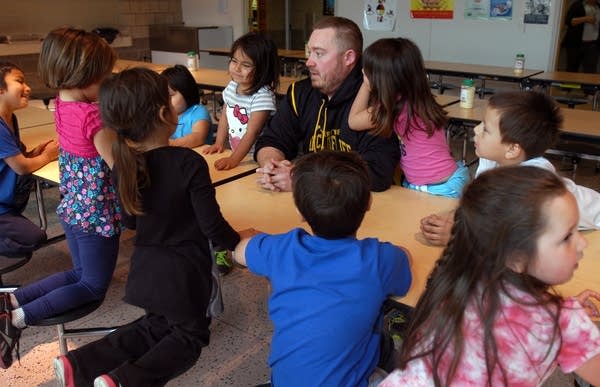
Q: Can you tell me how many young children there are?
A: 9